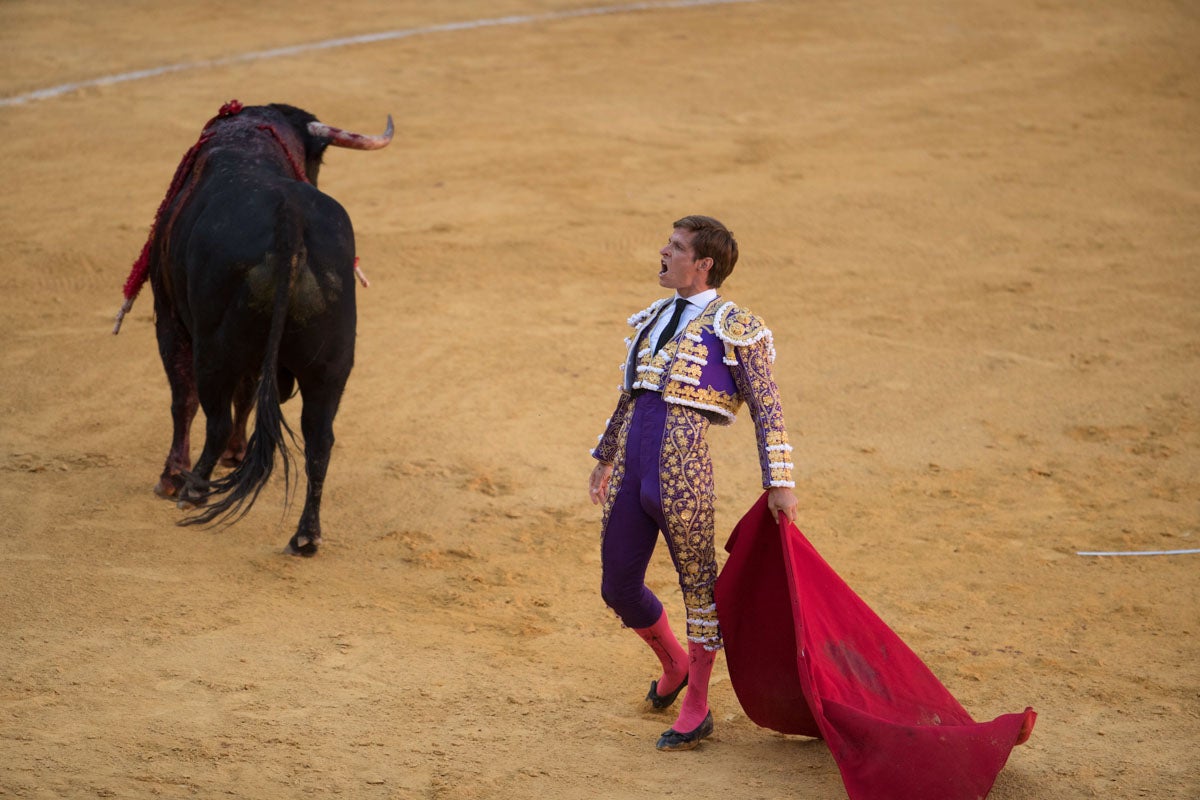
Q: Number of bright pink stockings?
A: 2